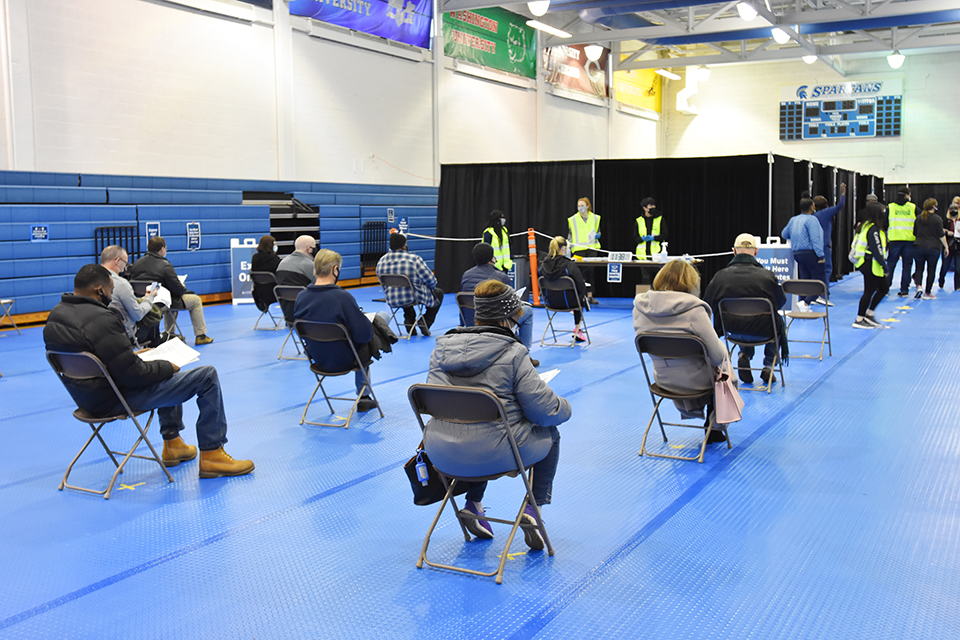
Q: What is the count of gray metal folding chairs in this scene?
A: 14